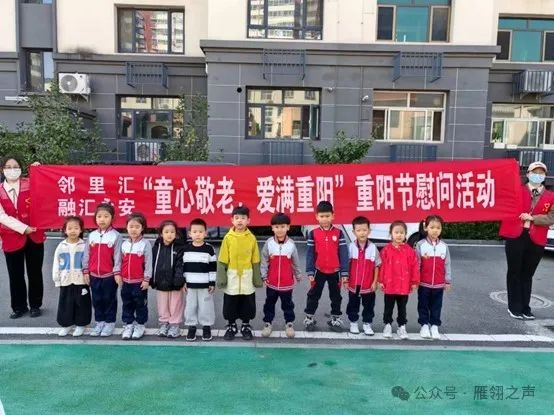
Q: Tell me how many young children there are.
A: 11